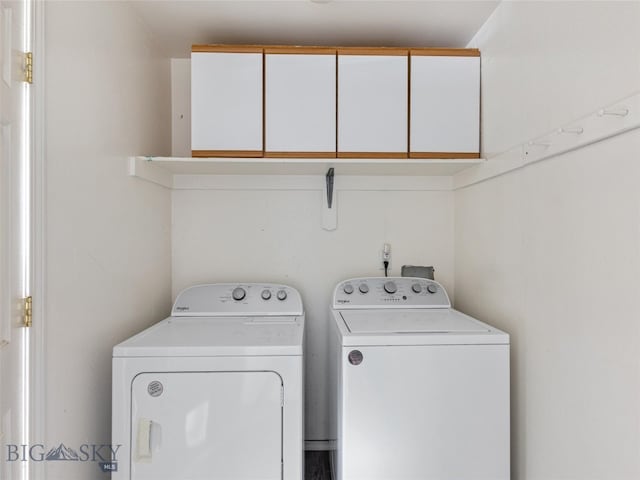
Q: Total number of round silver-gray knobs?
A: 8